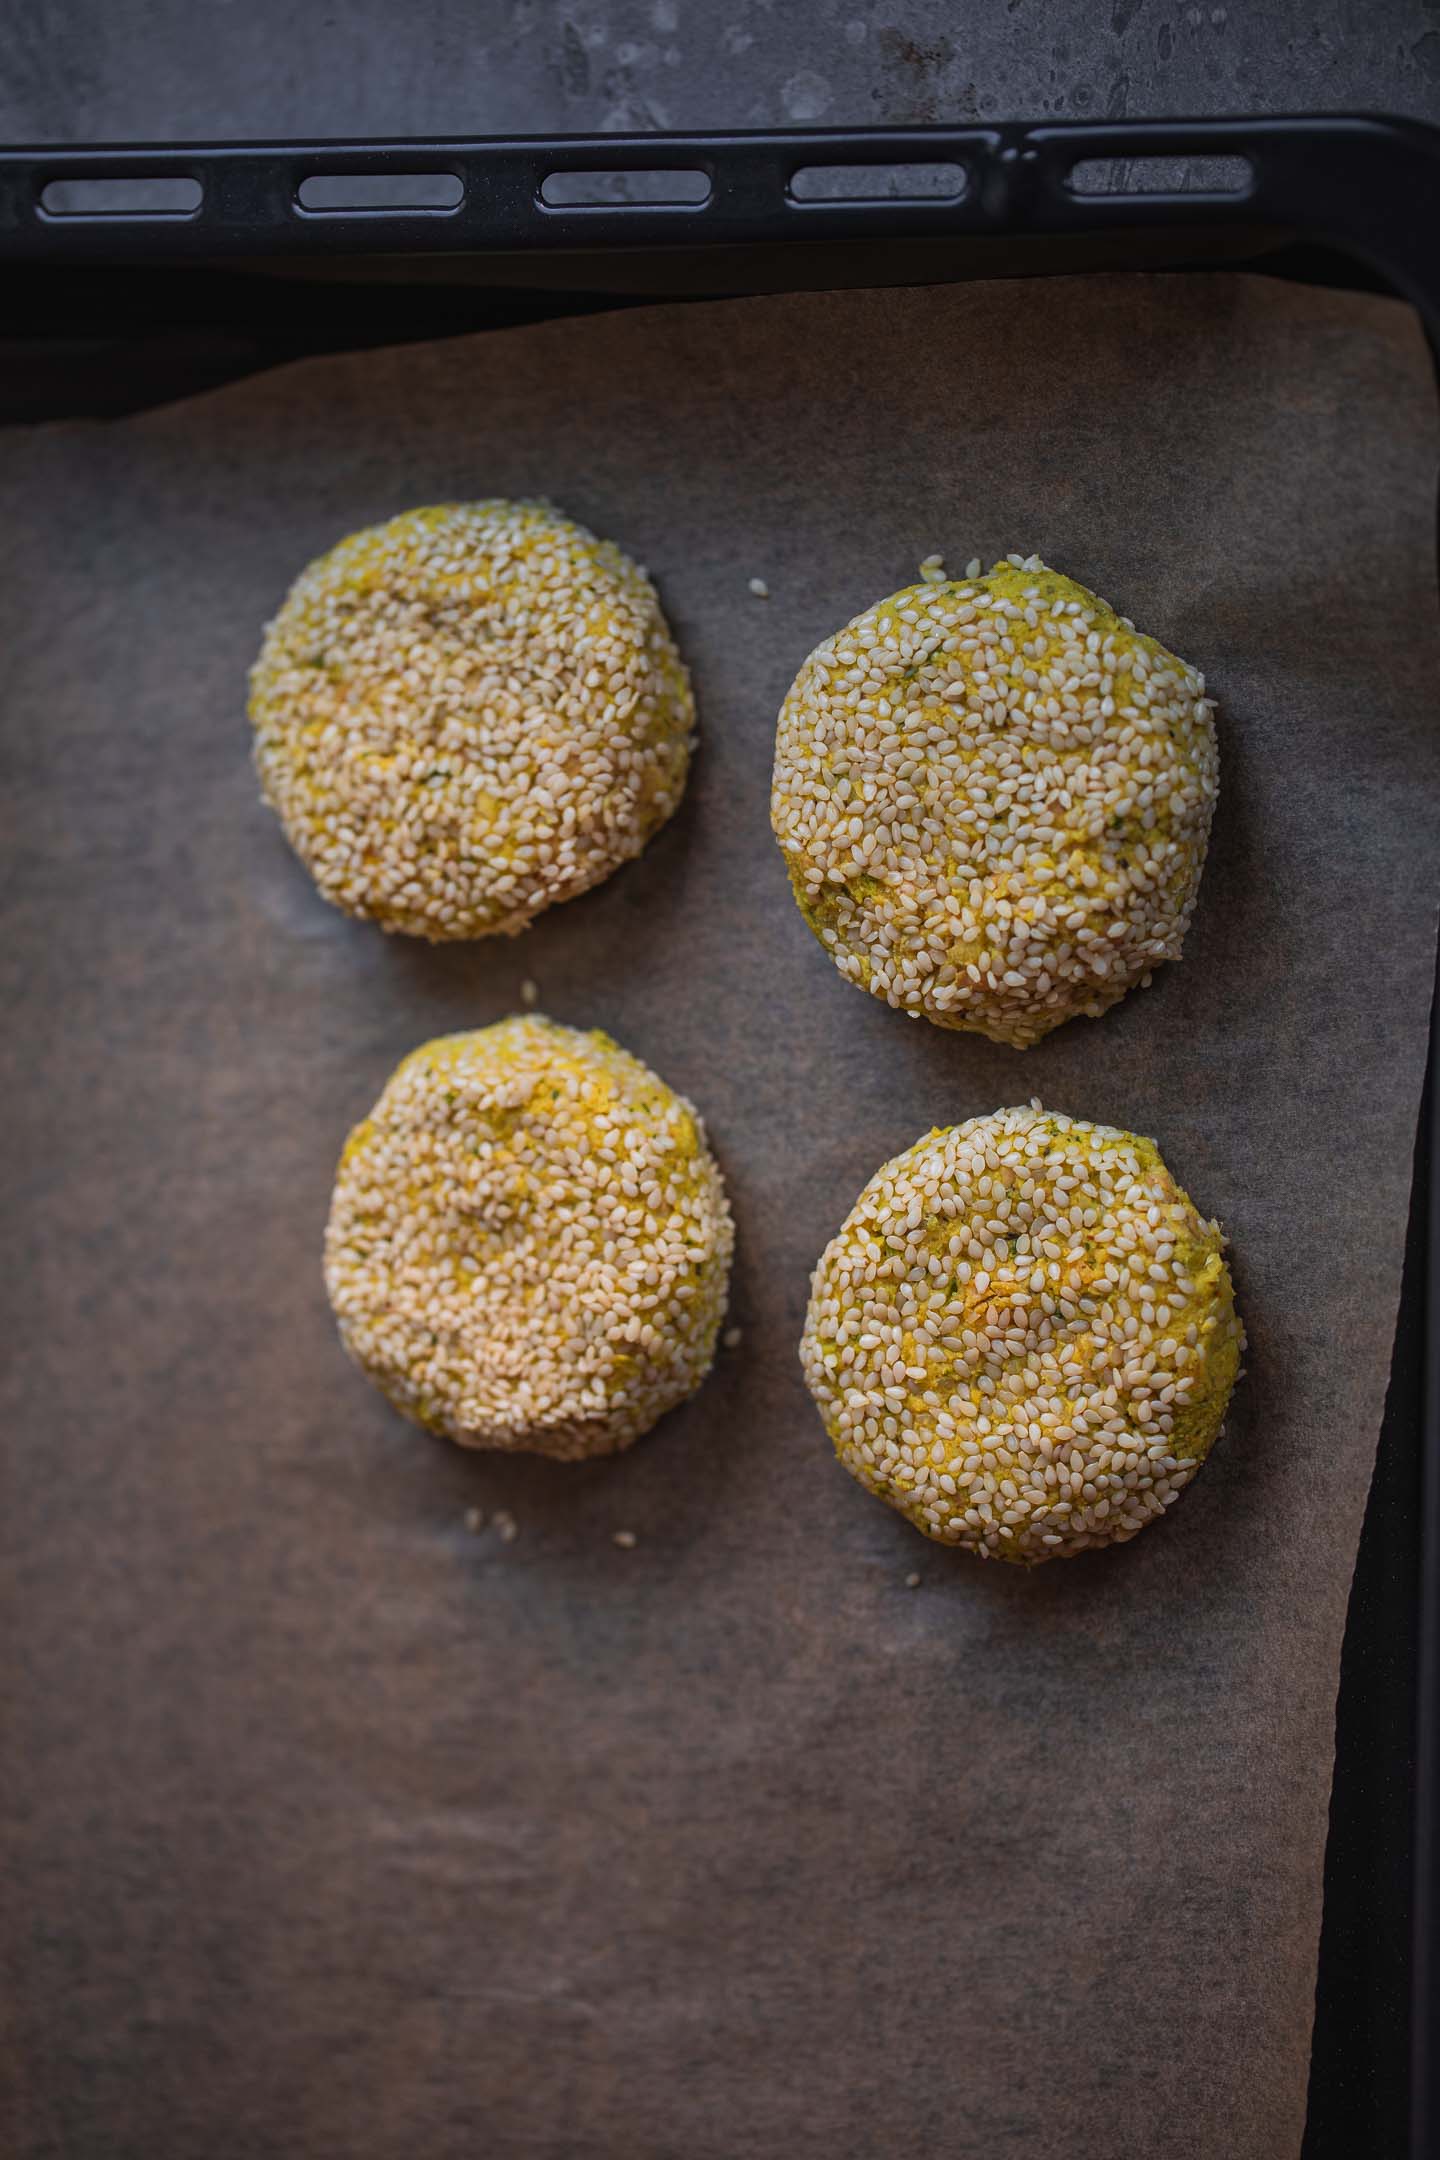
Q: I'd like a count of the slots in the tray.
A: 5